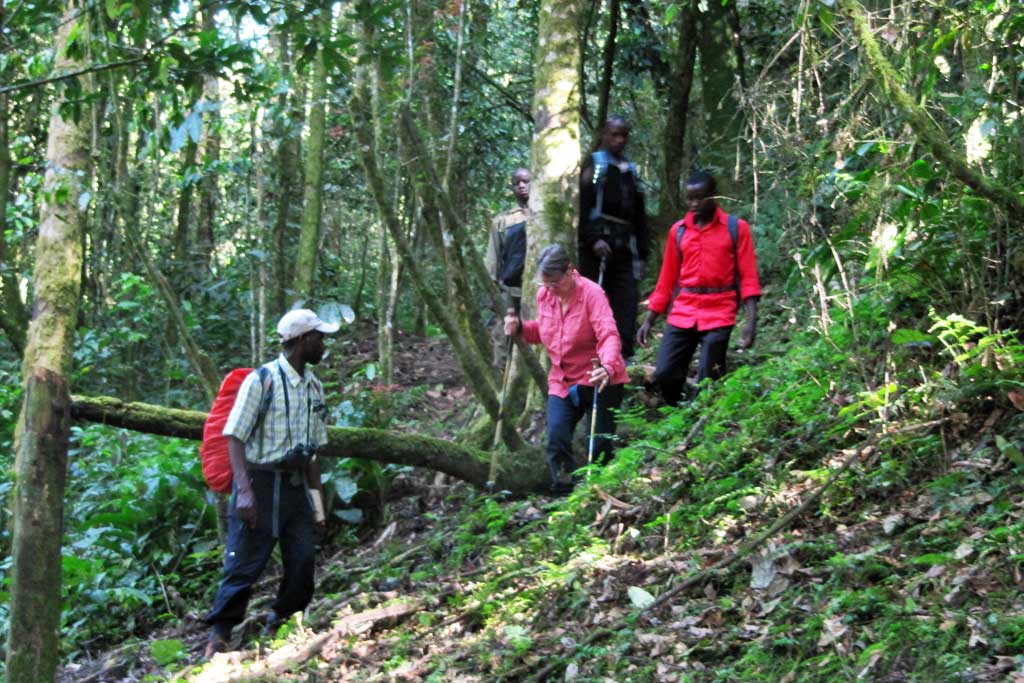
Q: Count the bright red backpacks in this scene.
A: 1